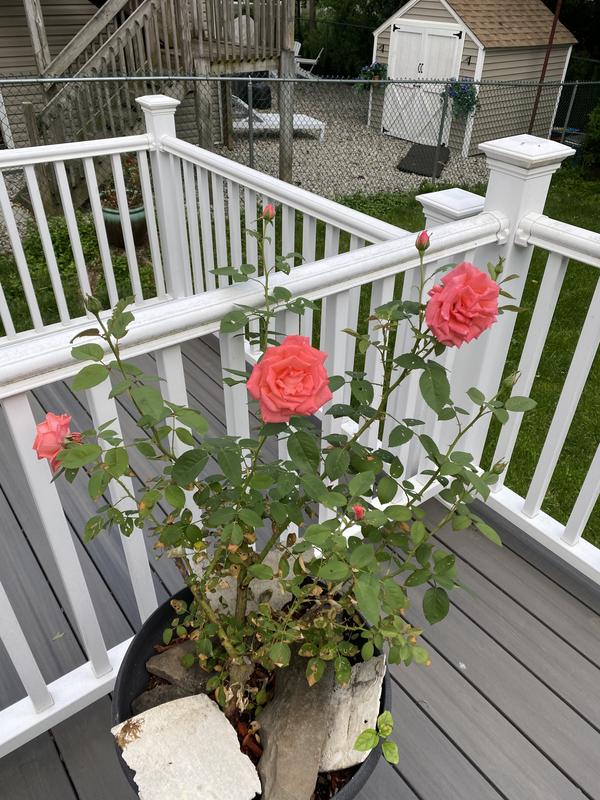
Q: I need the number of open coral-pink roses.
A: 3